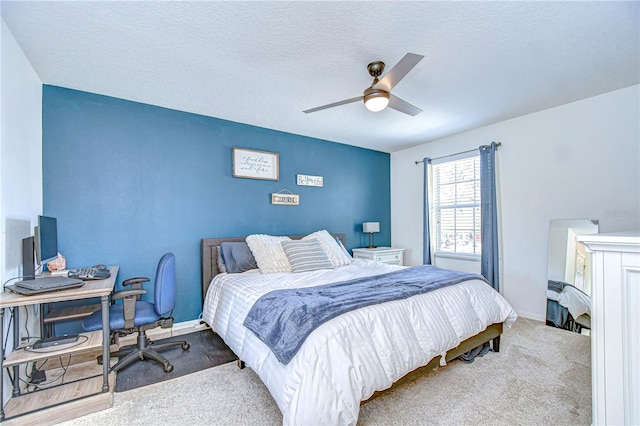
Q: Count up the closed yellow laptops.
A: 0